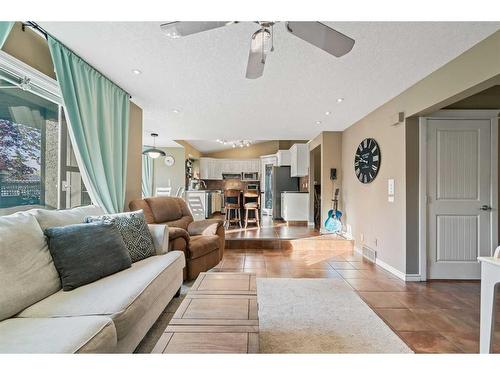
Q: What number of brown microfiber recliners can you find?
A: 1